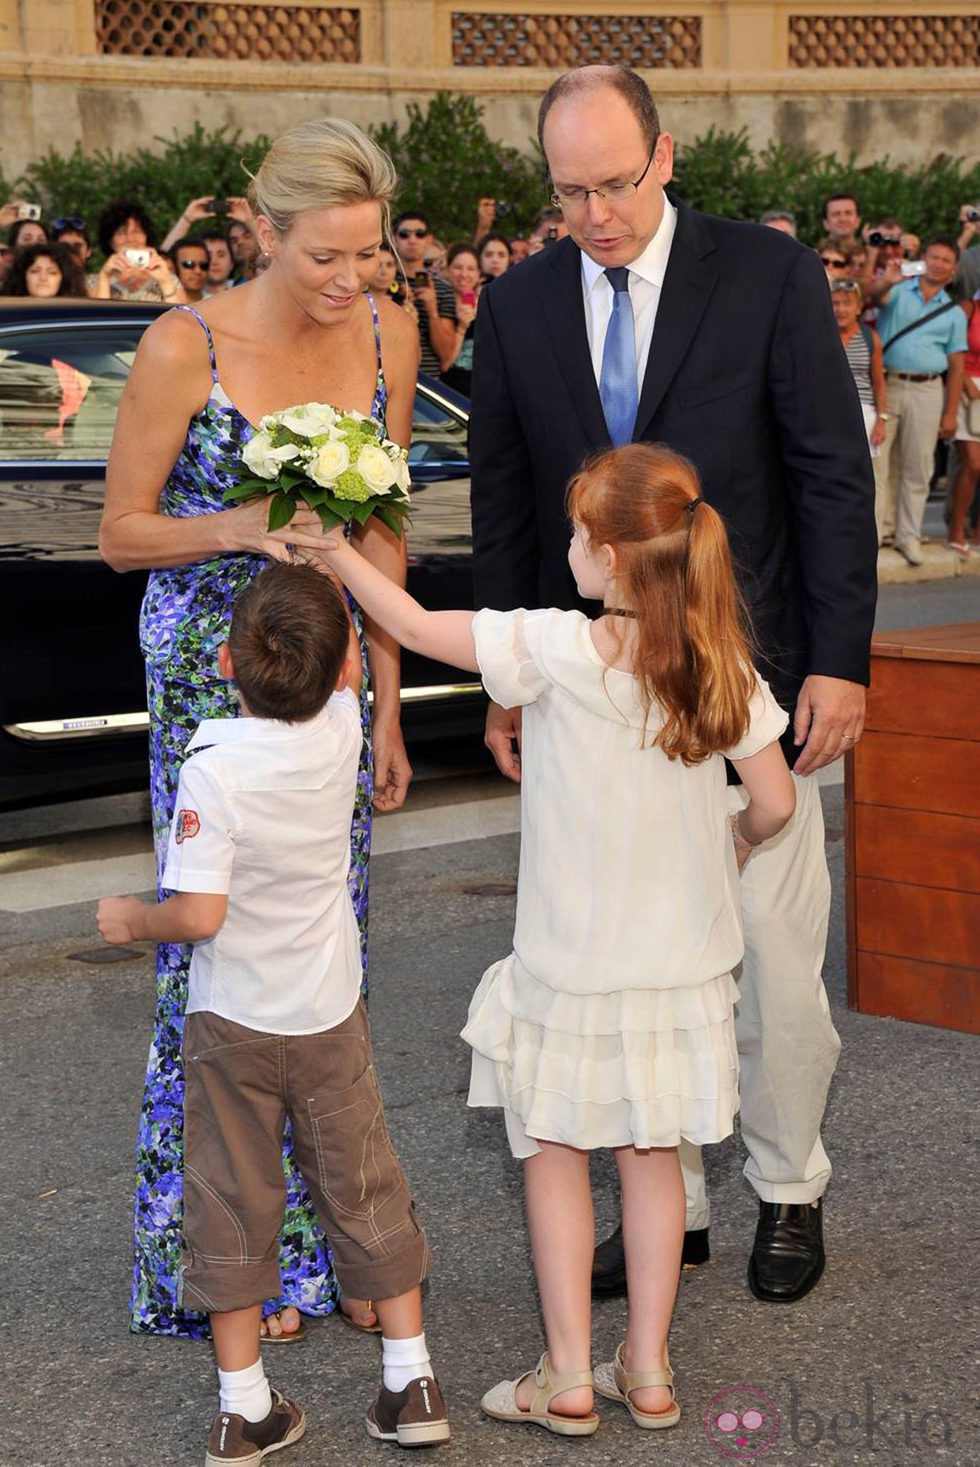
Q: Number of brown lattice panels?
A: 3